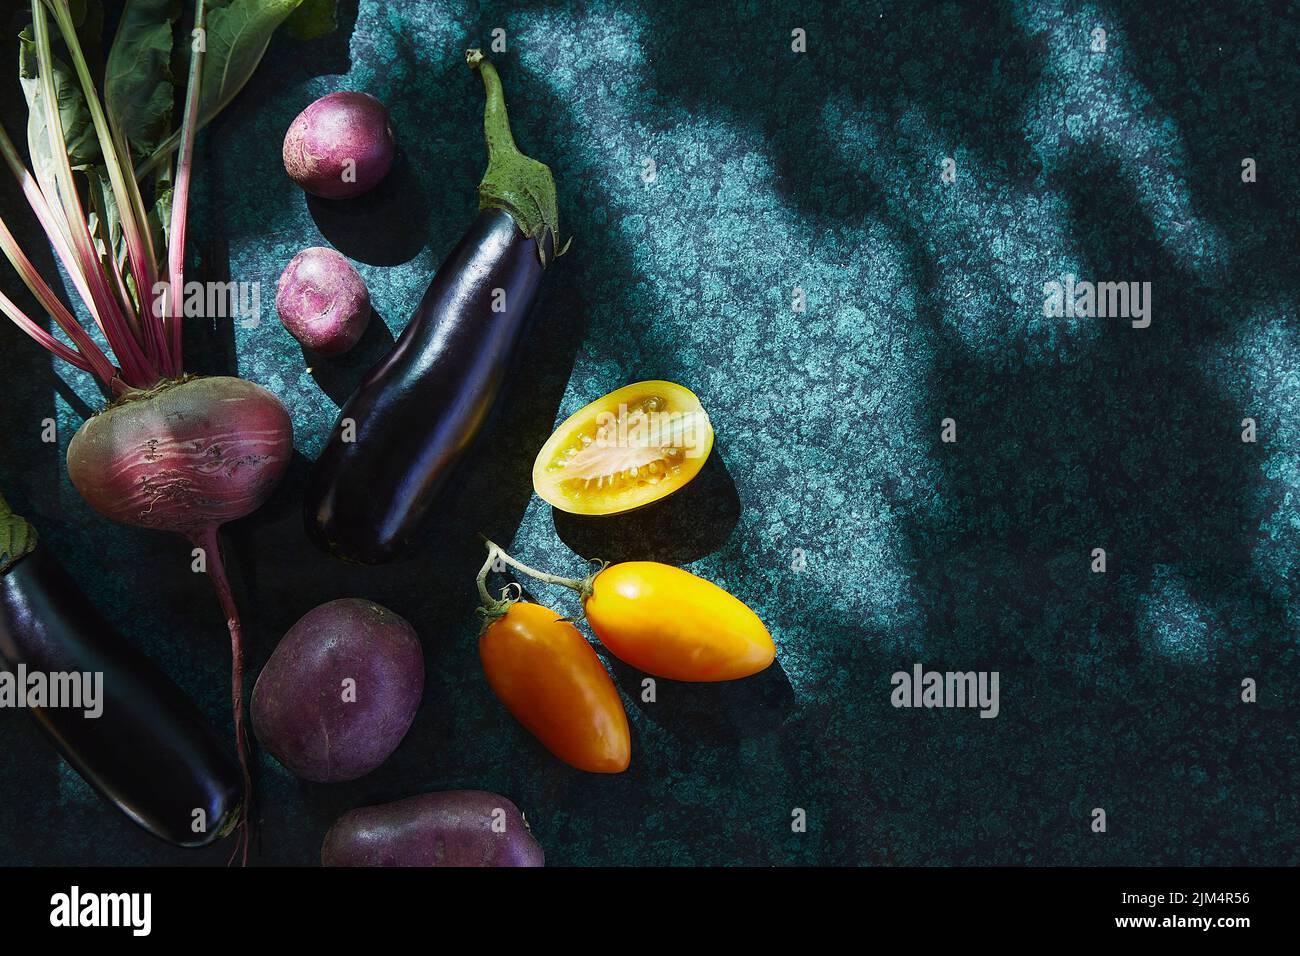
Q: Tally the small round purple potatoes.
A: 2